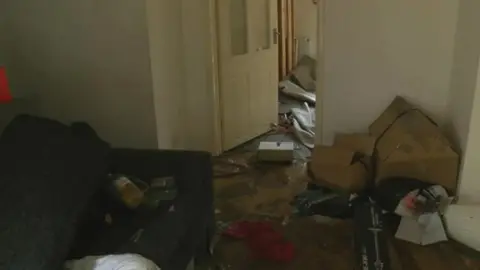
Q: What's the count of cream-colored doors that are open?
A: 1